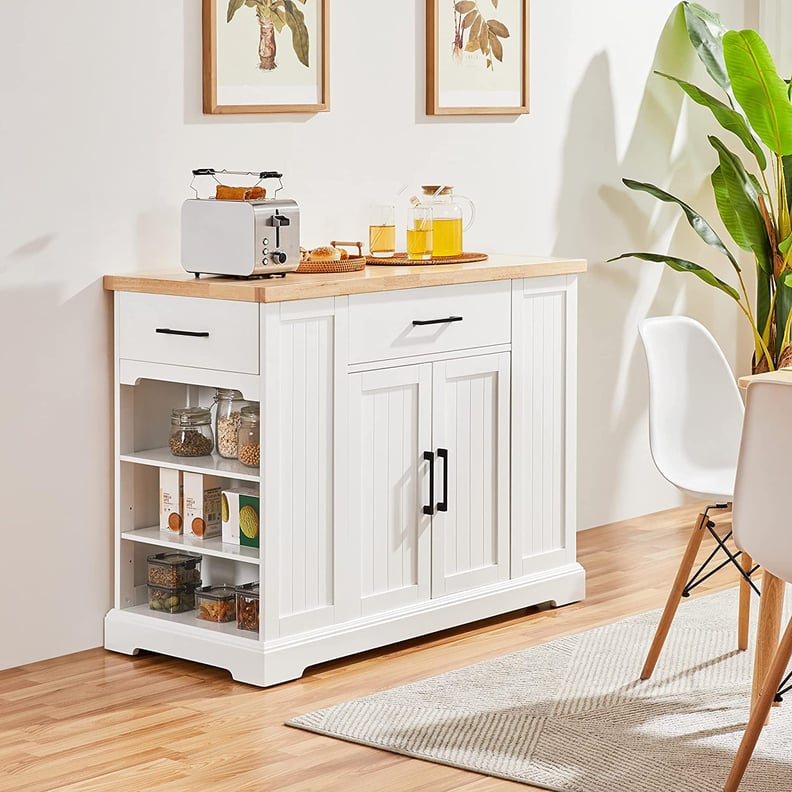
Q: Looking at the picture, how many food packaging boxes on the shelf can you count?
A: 3